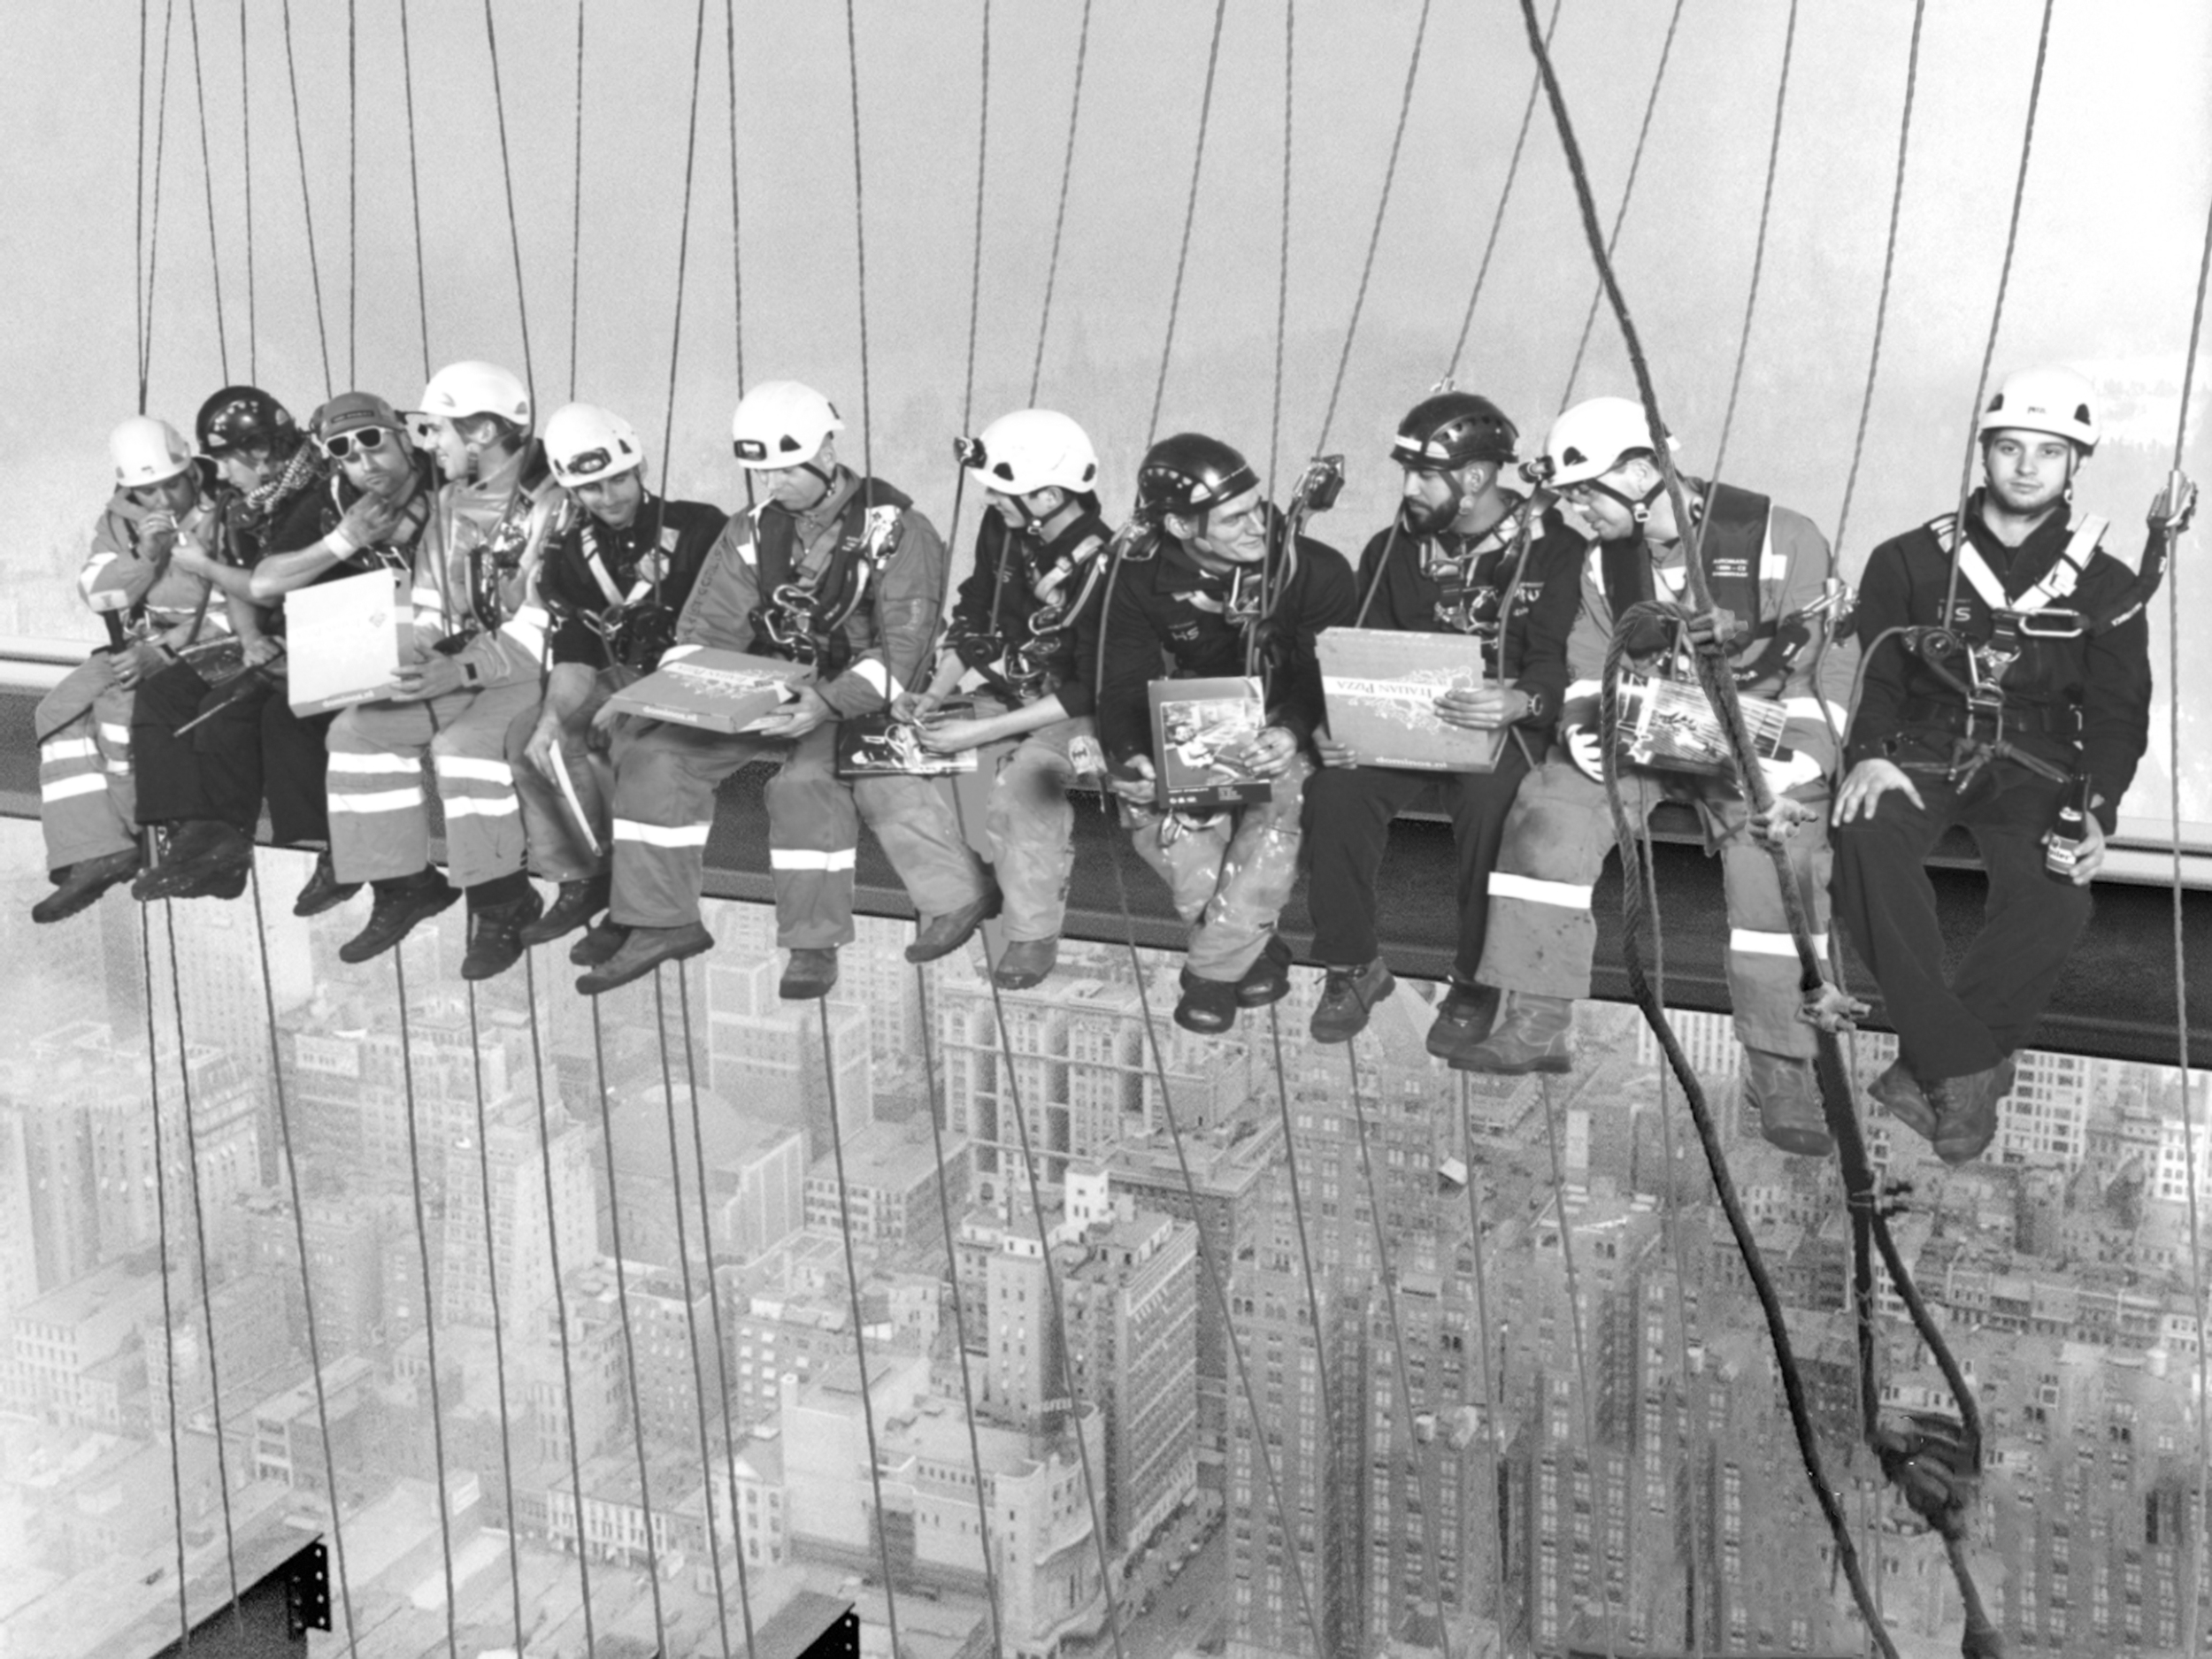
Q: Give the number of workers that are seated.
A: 11